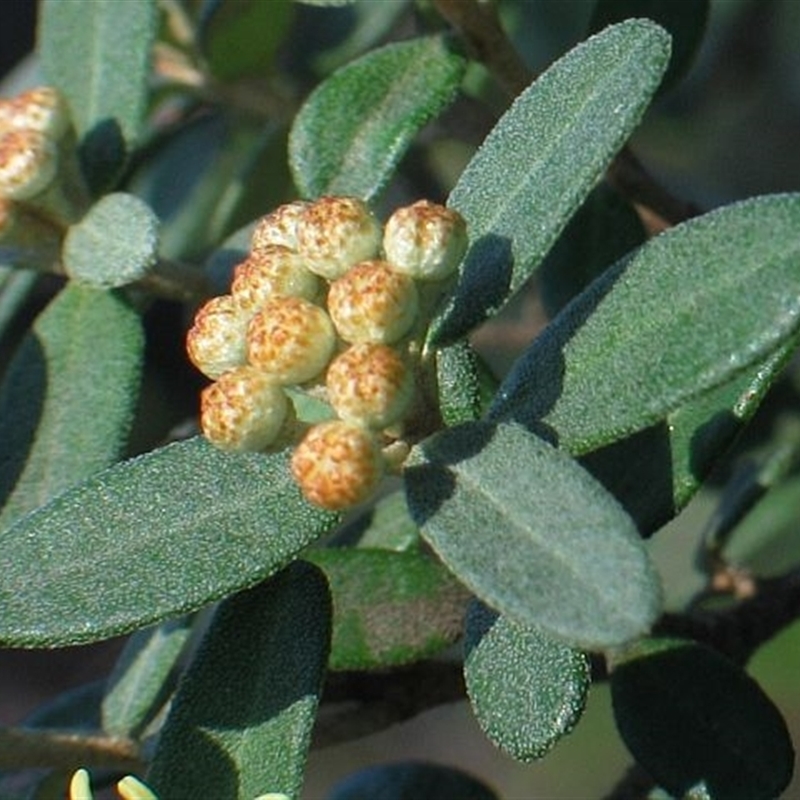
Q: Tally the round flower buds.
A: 13